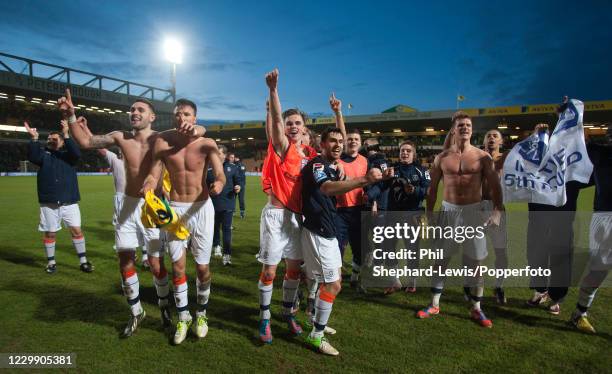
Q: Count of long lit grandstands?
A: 2